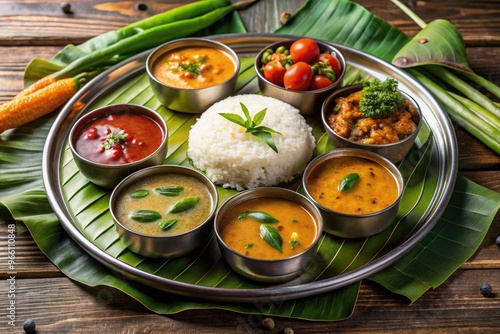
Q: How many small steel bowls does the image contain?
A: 7